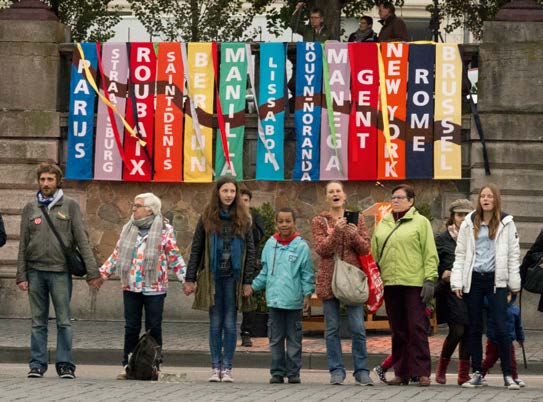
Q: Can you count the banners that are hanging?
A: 13